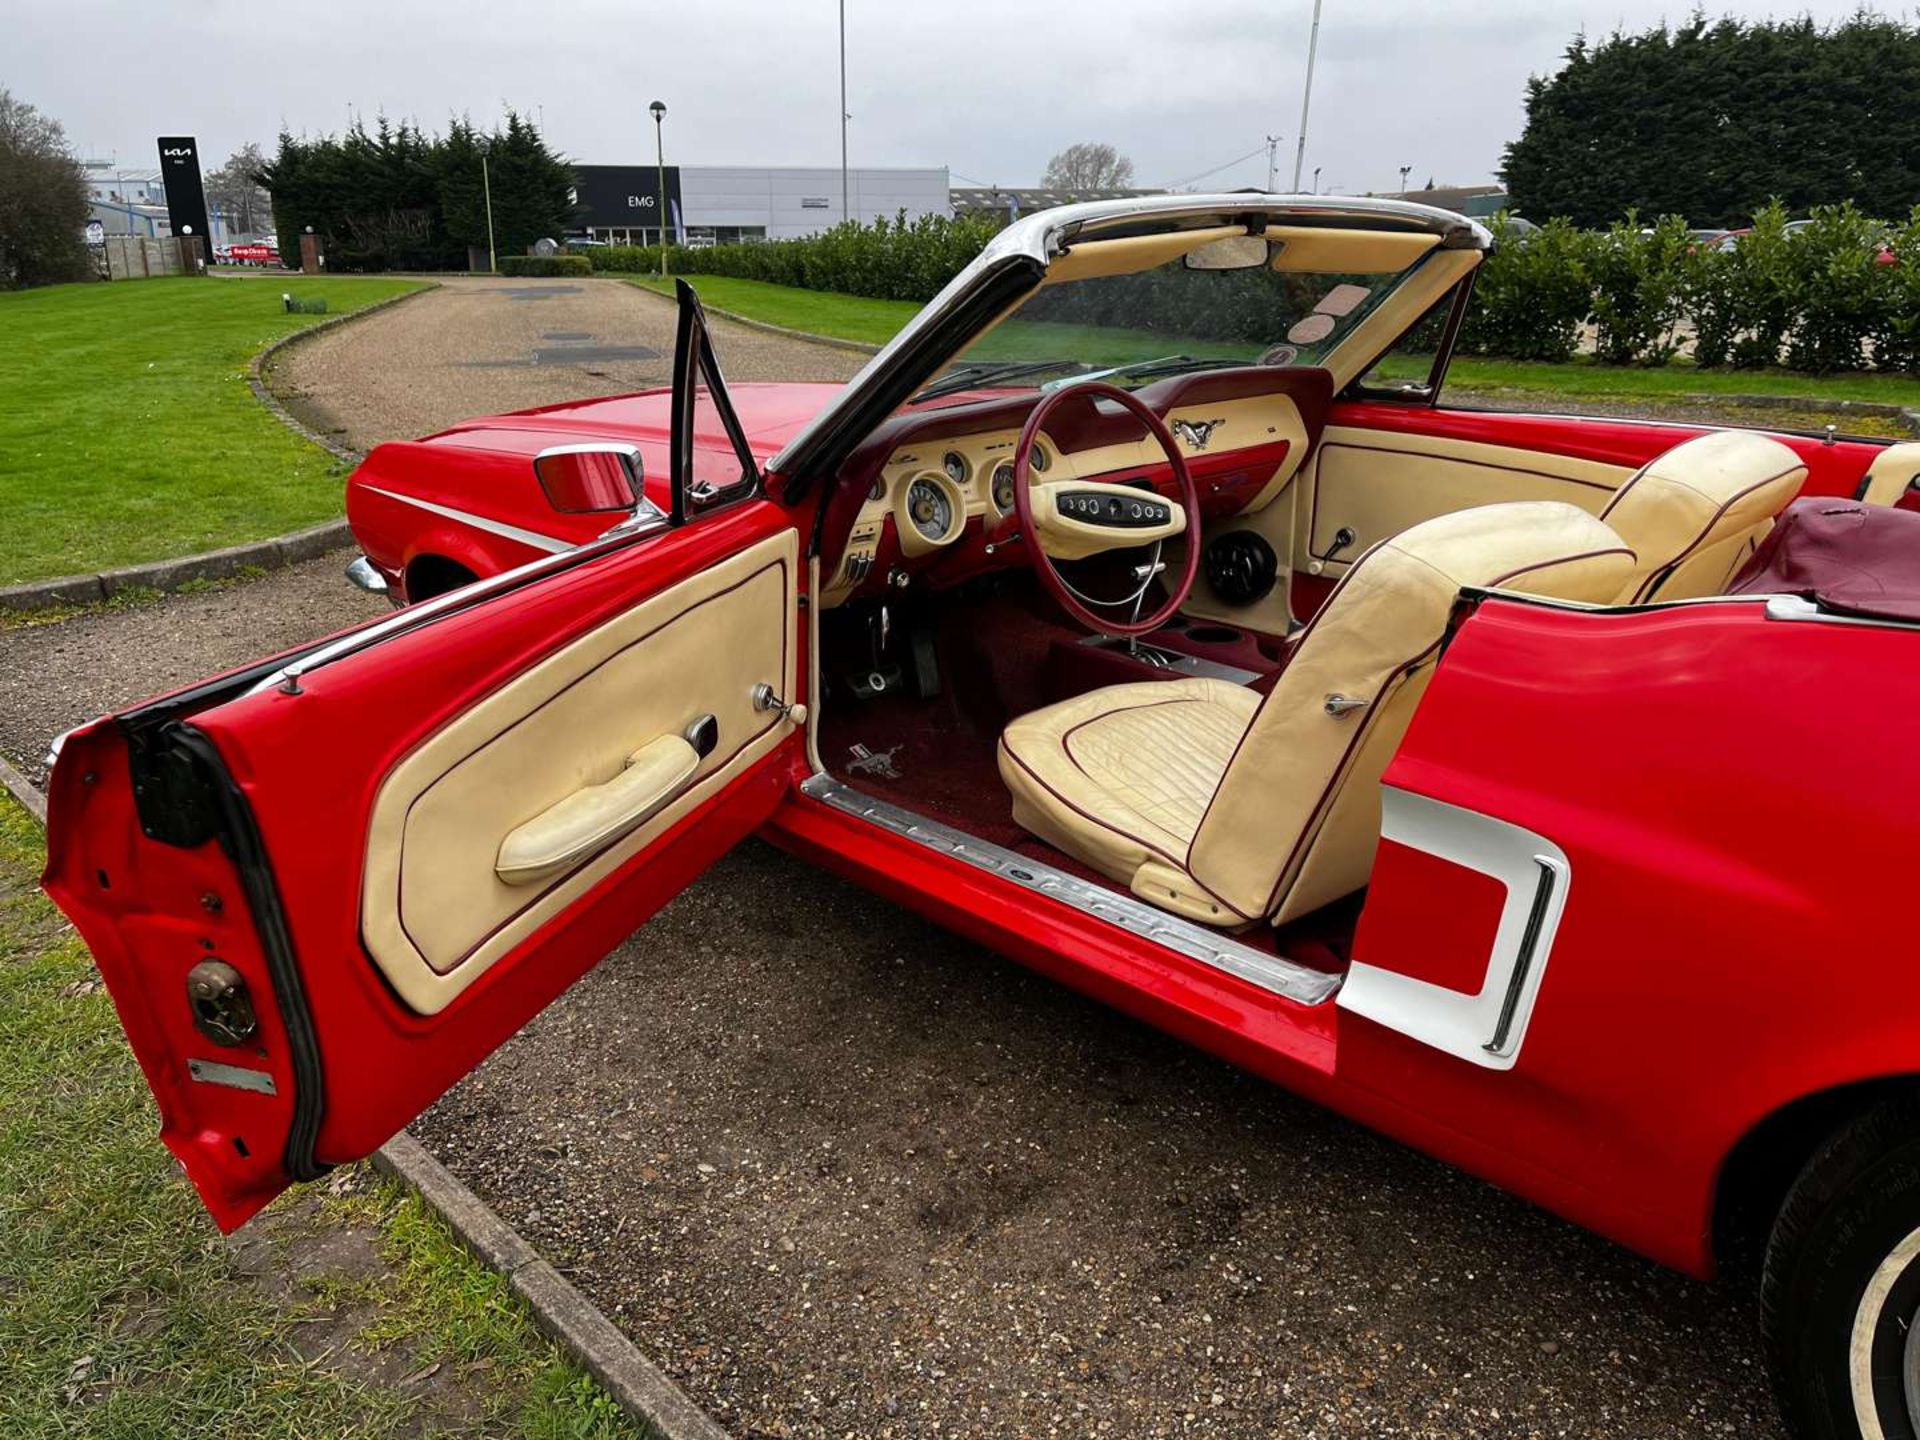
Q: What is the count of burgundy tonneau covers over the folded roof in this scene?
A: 1